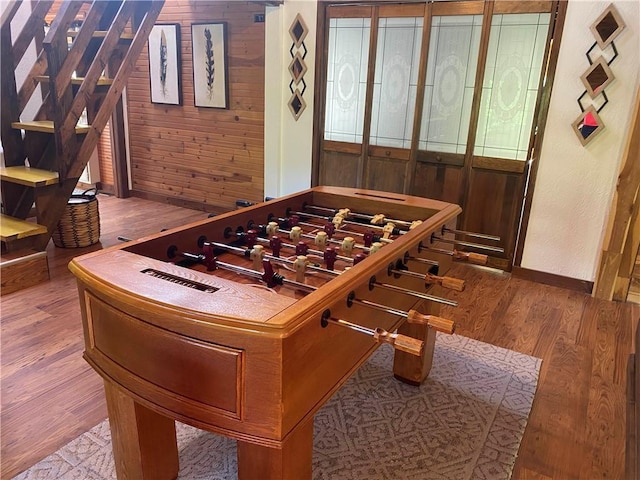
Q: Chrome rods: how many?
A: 8